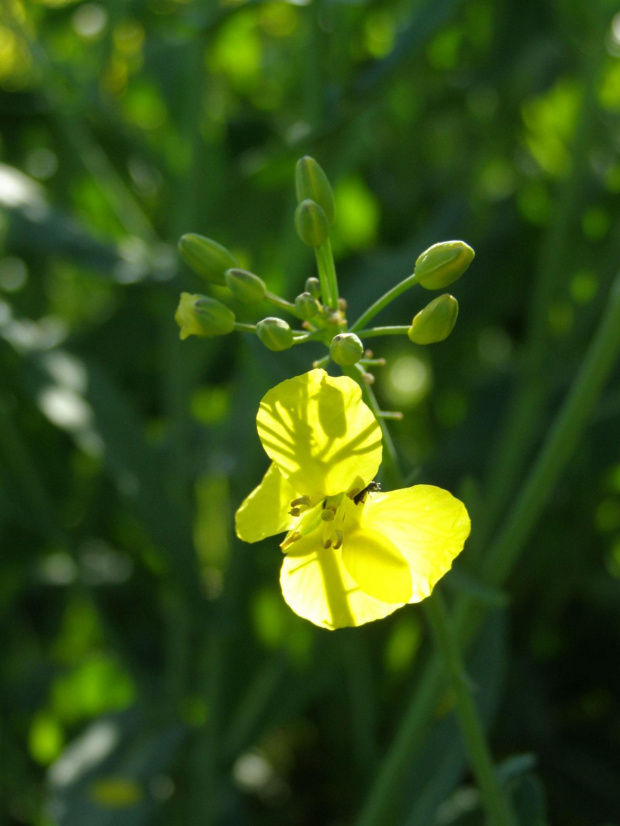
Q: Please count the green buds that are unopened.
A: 11